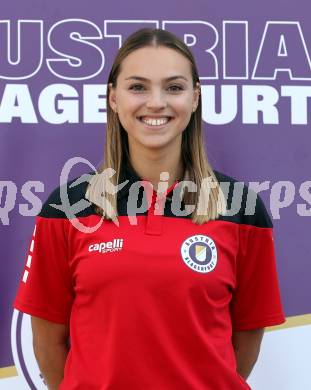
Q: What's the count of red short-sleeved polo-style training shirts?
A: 1